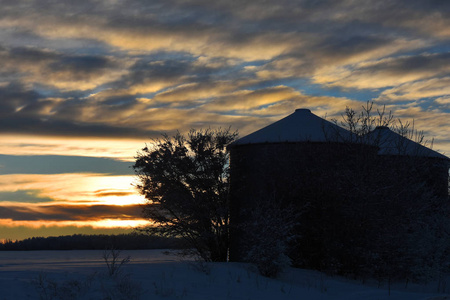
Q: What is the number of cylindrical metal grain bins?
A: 2